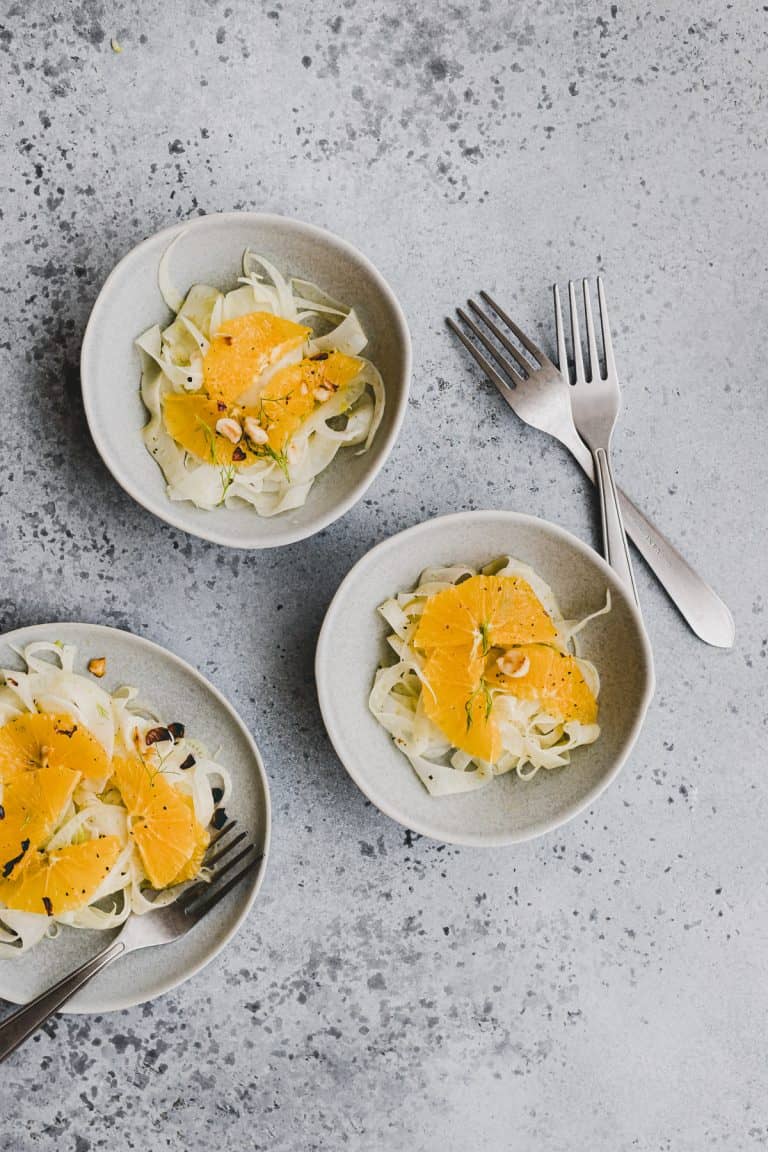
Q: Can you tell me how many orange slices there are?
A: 10